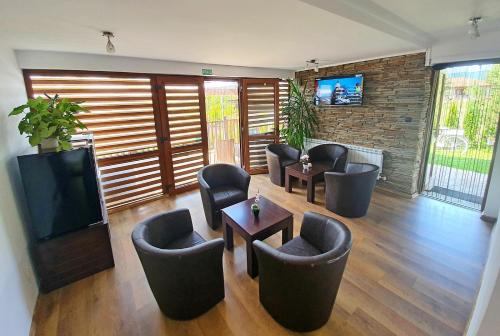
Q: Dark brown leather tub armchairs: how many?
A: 6